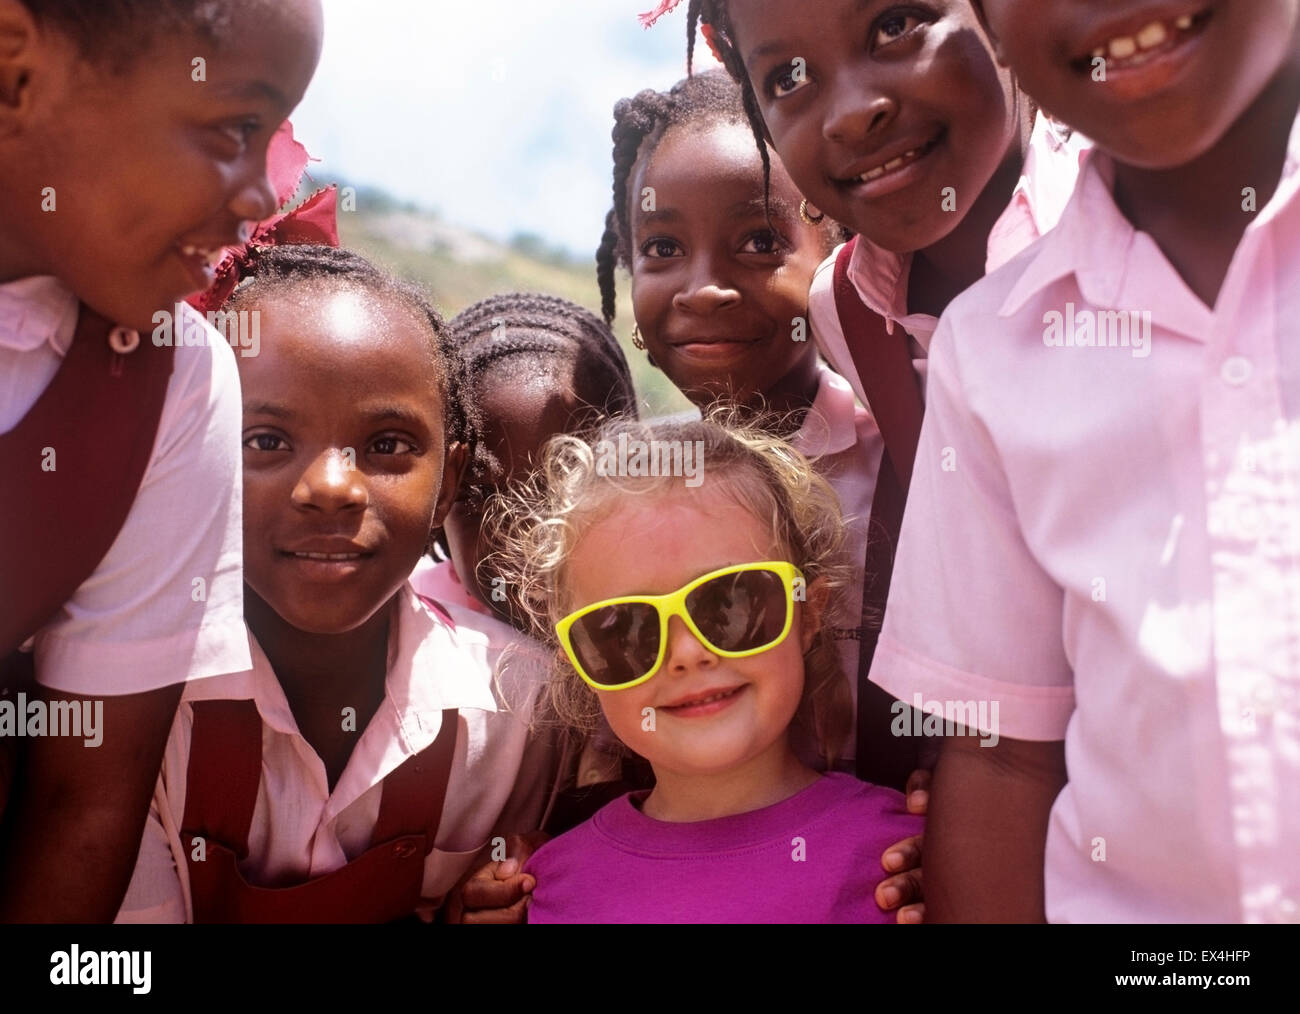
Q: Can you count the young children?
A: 7